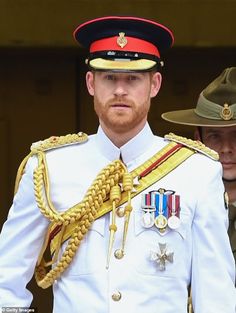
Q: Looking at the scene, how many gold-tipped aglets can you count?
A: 2